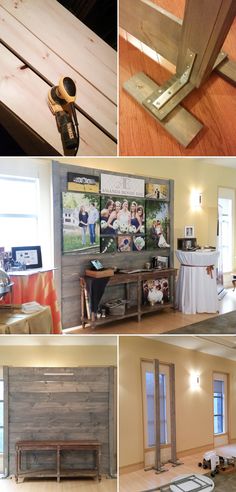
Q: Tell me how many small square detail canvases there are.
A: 3